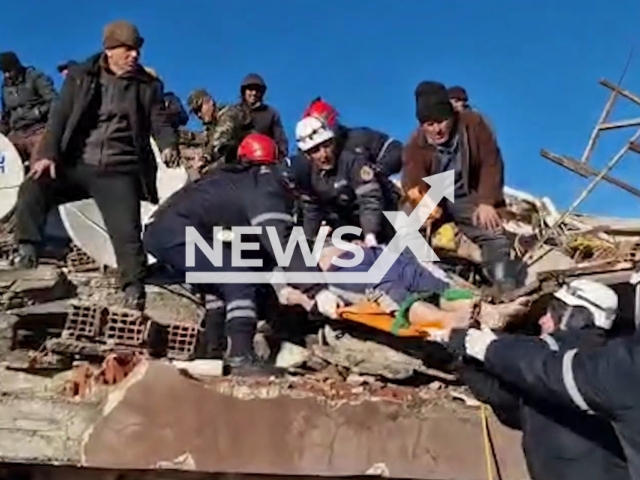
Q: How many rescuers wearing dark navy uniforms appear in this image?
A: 5